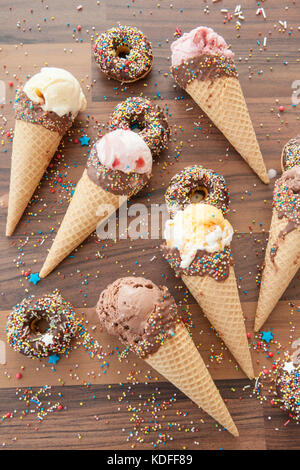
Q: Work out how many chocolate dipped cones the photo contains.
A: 6